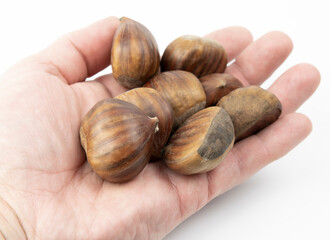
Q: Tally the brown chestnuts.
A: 8